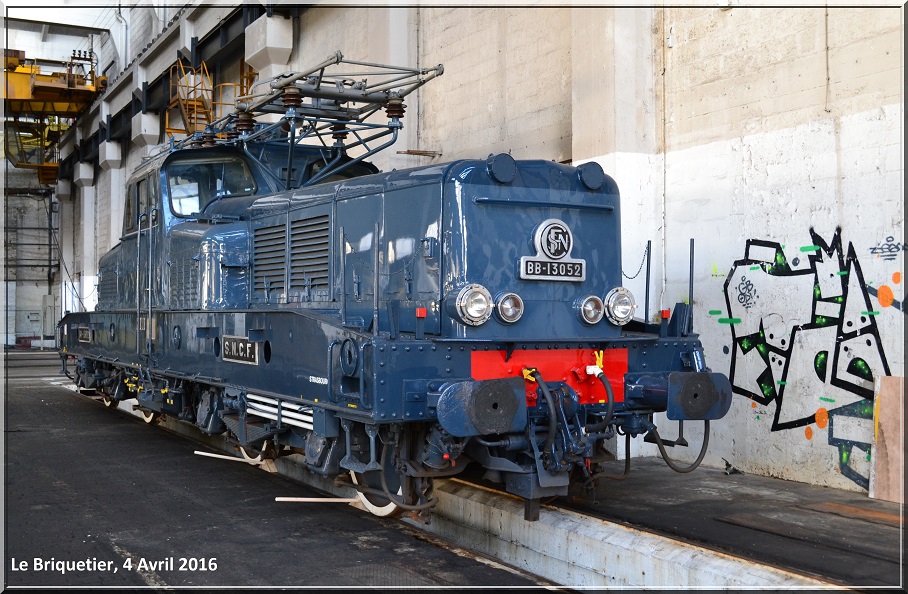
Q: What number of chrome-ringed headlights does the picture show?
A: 4